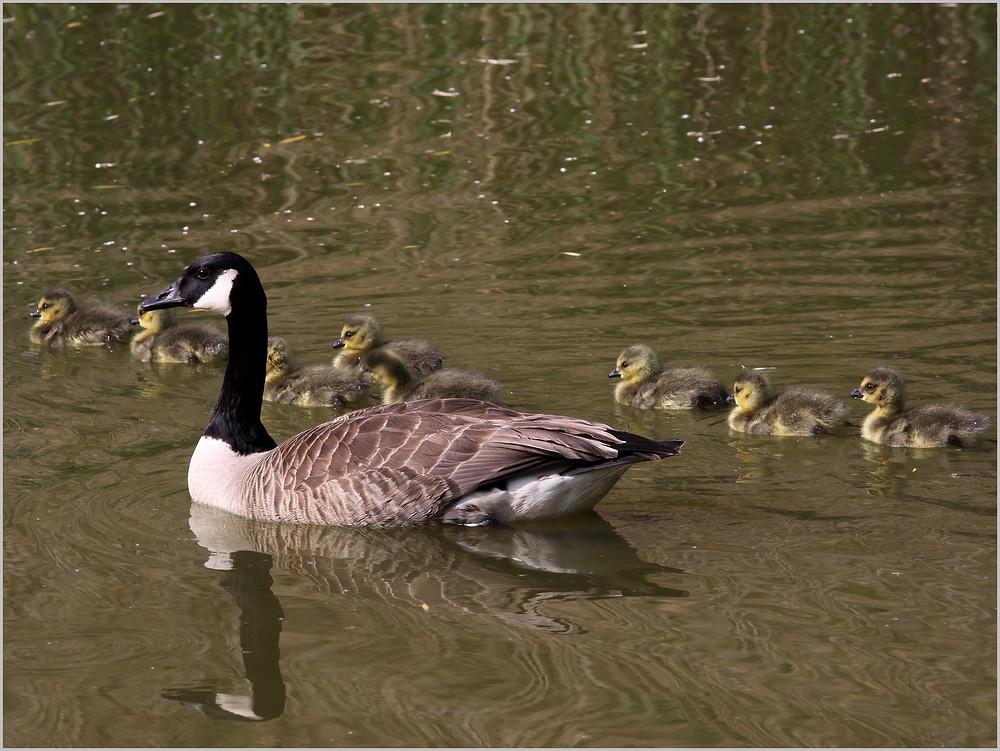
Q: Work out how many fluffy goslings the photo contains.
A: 8